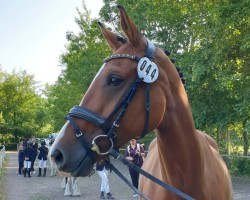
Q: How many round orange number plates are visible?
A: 0